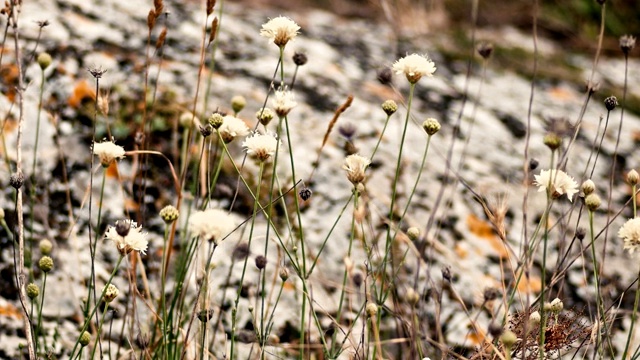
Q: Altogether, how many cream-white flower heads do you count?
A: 11